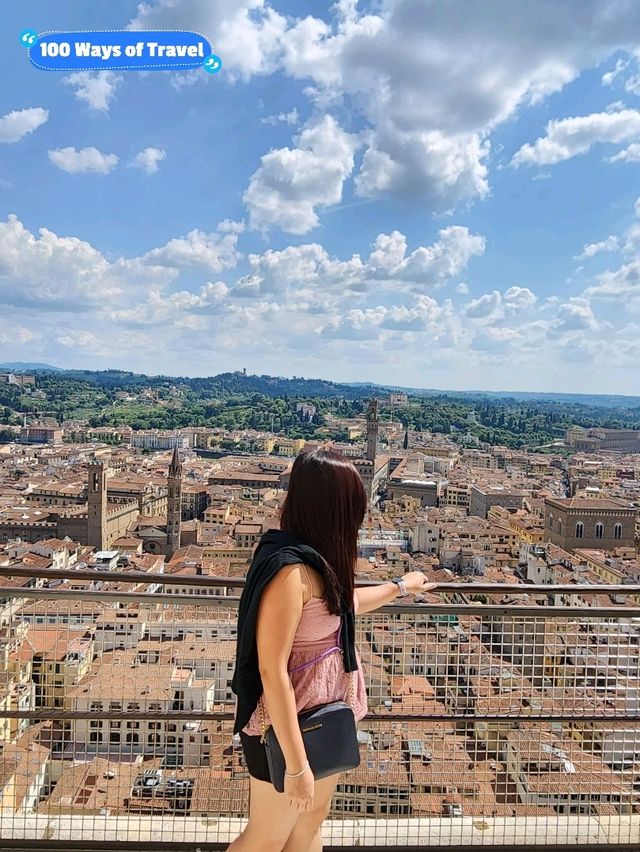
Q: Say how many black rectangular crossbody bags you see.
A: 1